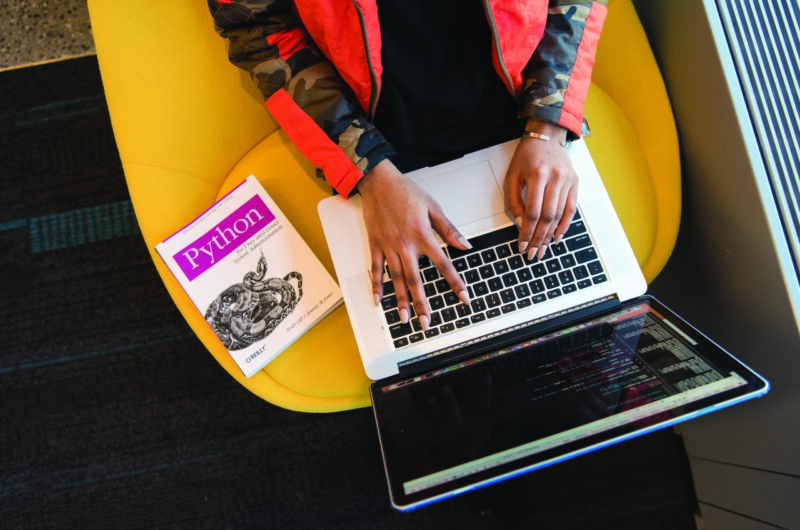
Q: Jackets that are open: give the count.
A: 1